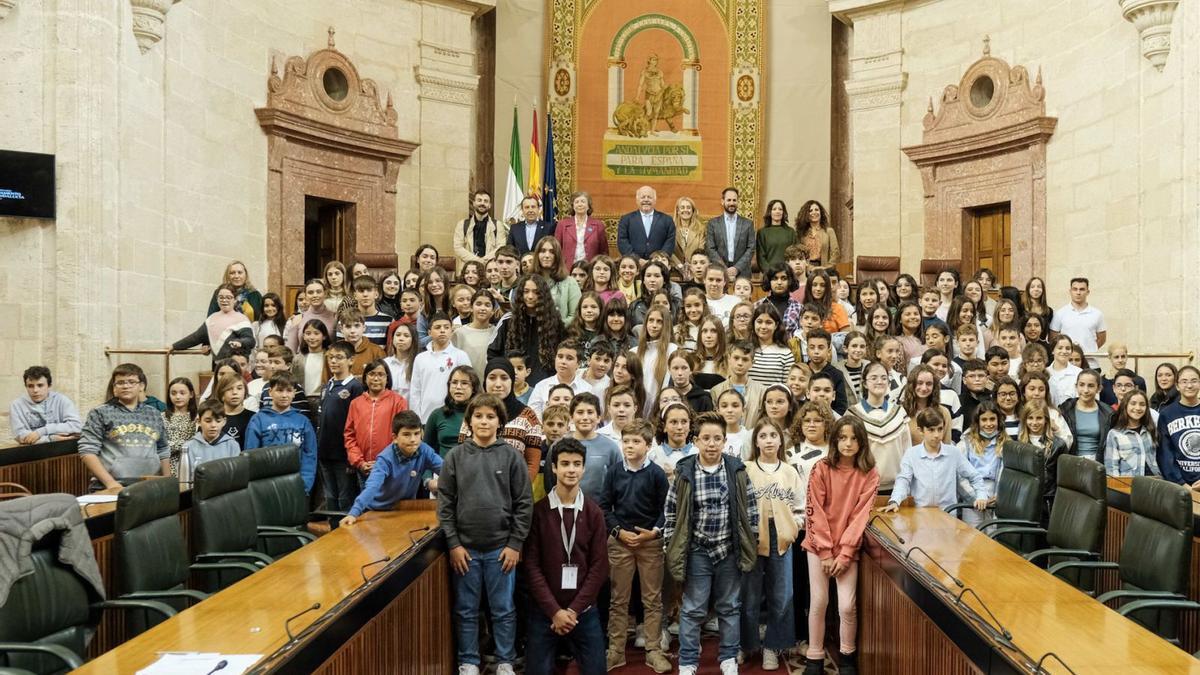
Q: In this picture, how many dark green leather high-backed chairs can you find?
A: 7